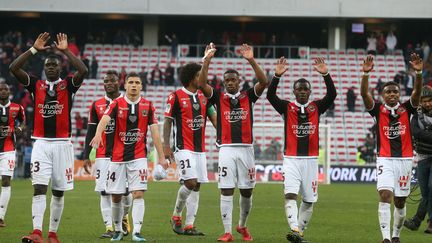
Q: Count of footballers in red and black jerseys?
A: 8